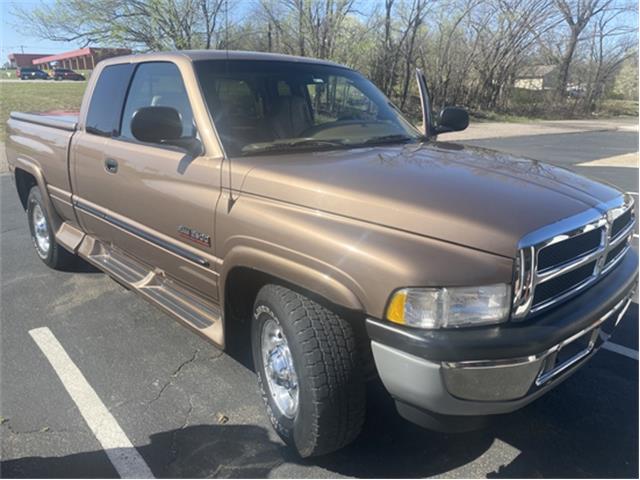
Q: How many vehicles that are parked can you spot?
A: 3